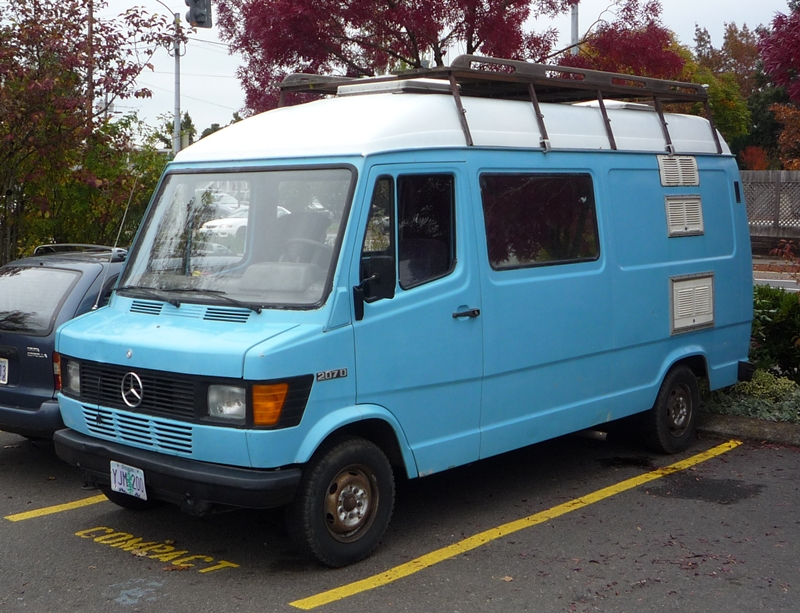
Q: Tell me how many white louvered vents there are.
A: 3